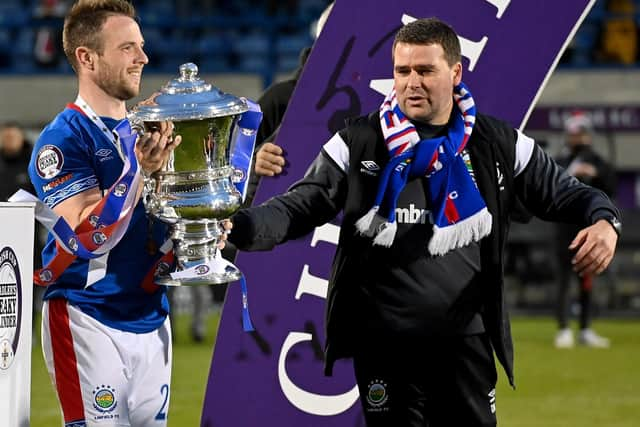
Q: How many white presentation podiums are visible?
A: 1